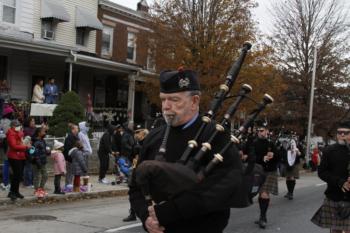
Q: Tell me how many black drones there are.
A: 3